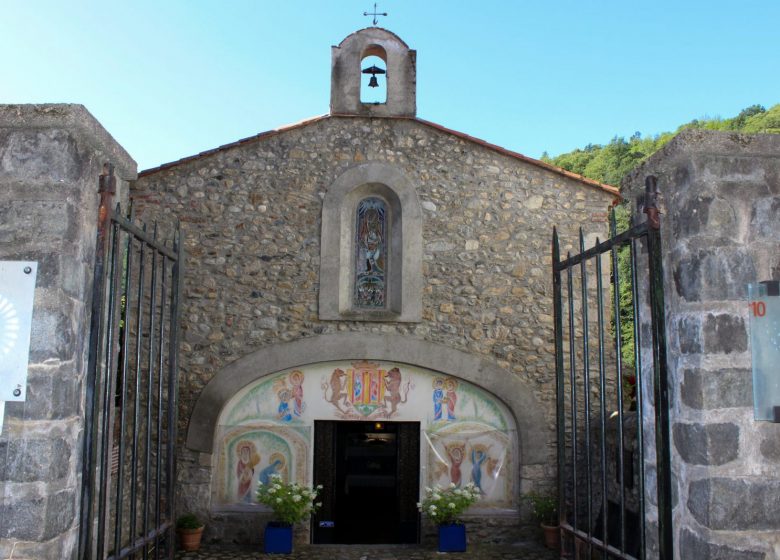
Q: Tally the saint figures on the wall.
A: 8